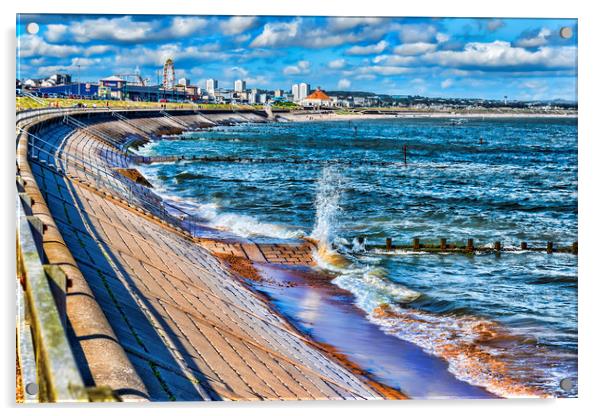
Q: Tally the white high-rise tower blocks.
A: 5